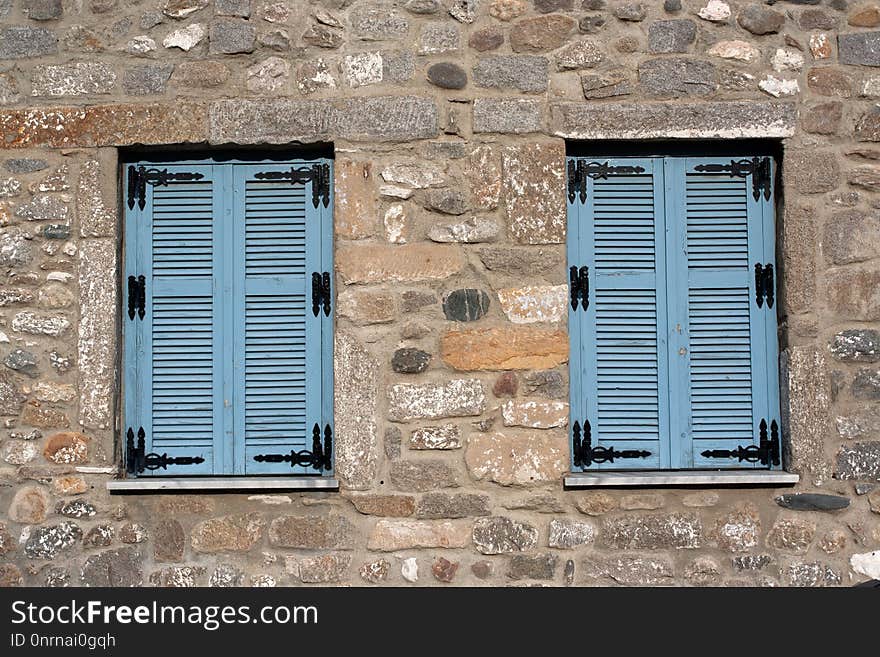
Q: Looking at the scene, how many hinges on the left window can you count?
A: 6